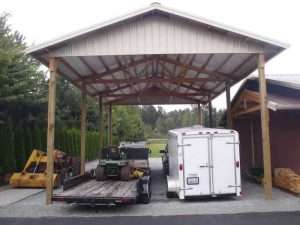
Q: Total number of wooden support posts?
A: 8